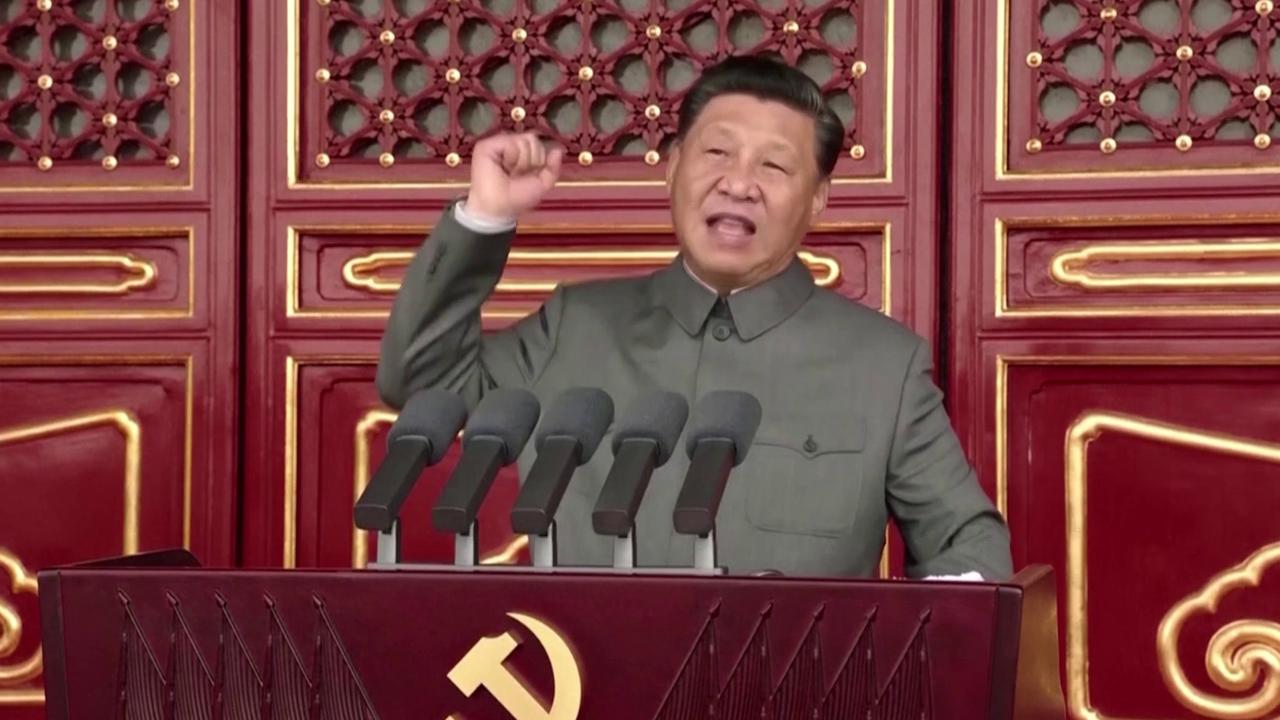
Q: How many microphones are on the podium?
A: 5